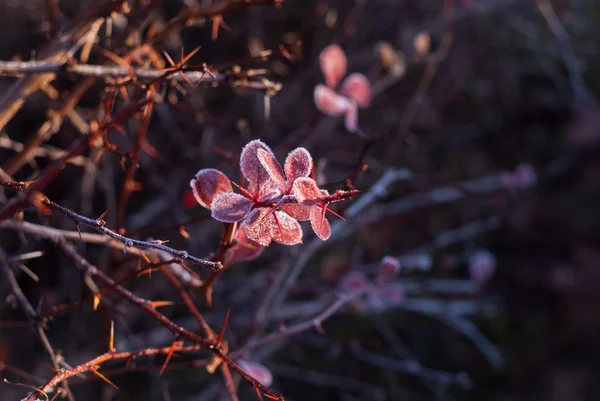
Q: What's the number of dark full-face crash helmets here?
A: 0